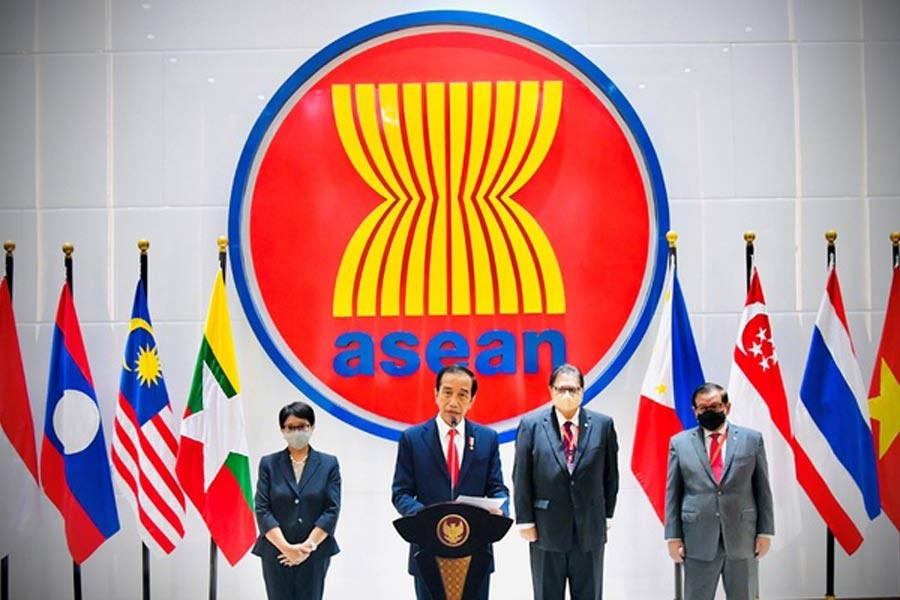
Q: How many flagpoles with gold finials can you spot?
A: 8